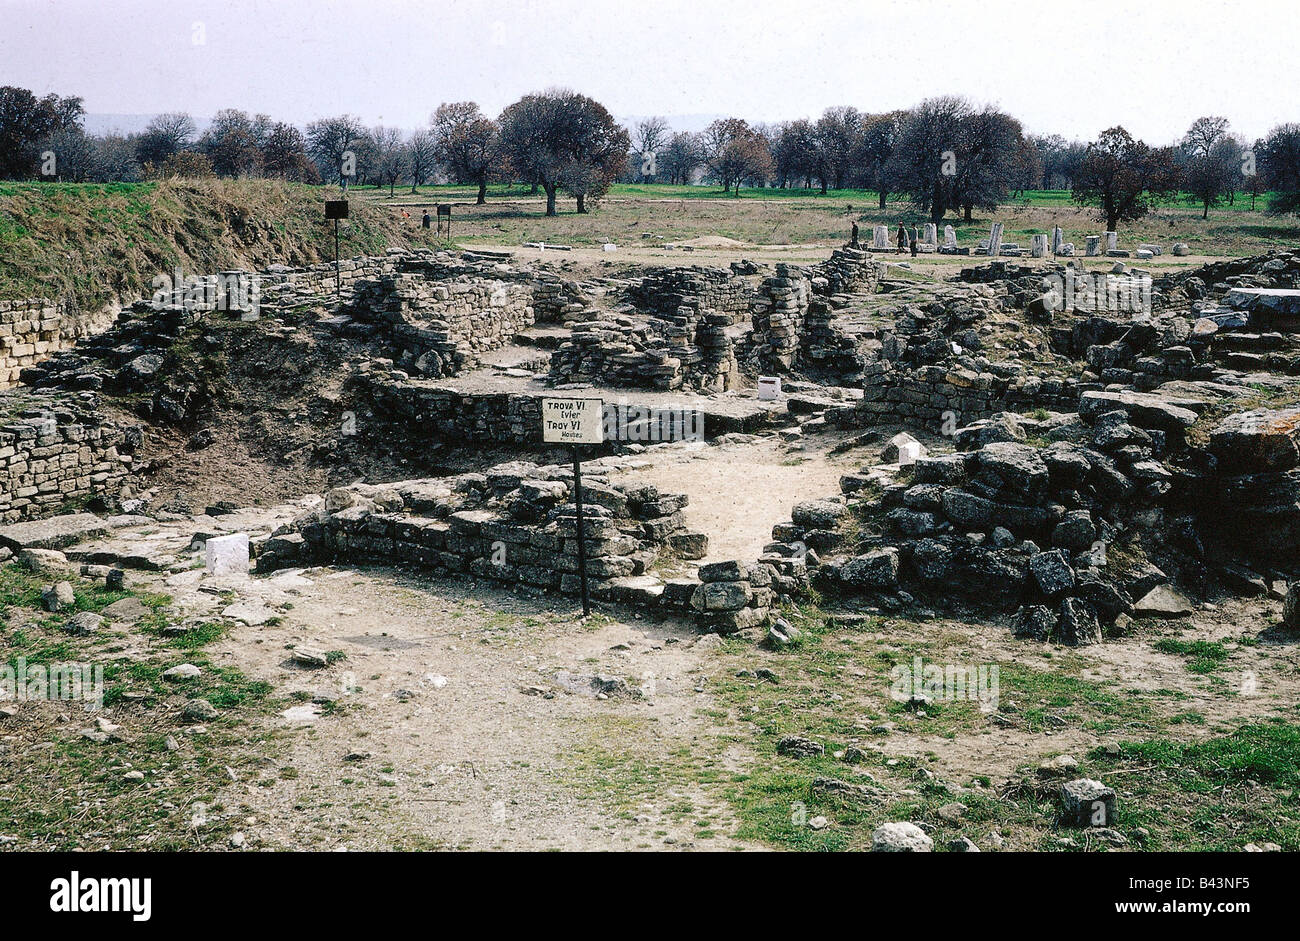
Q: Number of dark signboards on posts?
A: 2